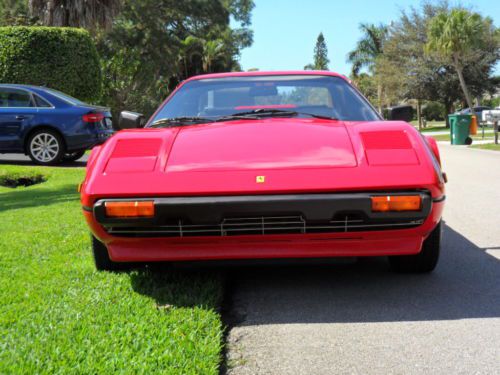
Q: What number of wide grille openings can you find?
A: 1